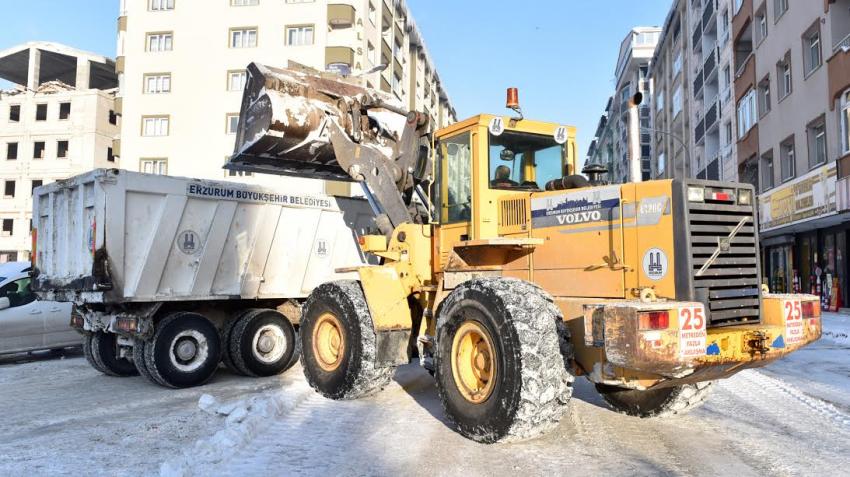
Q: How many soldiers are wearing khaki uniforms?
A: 0